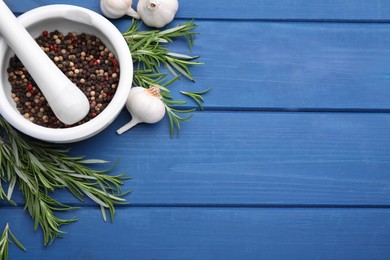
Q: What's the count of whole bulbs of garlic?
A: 3